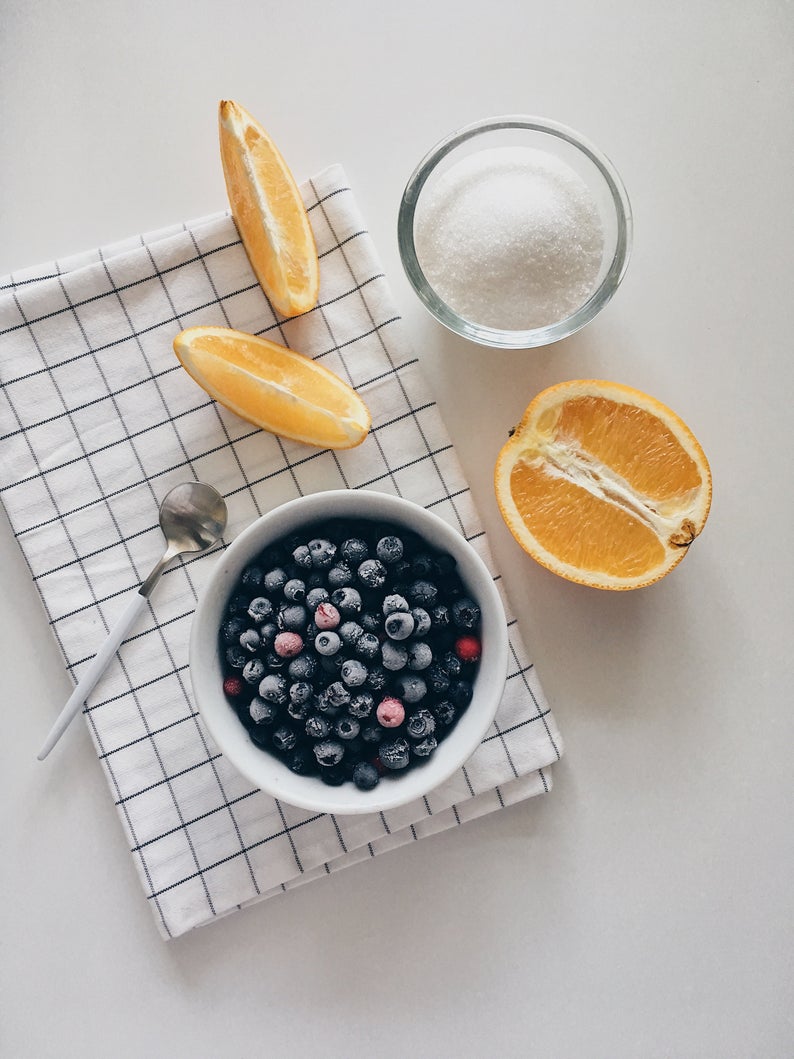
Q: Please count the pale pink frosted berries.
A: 3